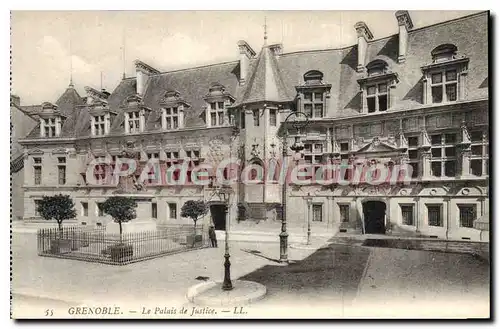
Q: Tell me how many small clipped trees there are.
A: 3